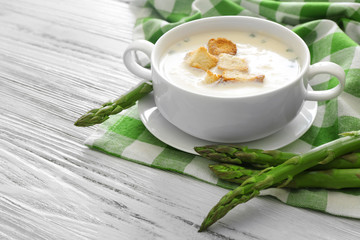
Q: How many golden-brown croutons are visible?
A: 5